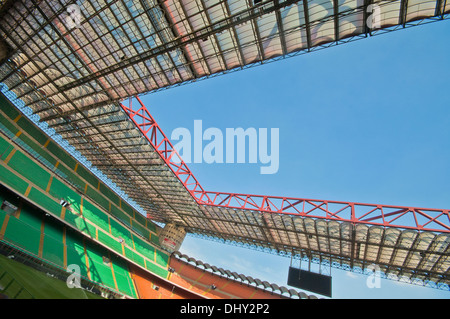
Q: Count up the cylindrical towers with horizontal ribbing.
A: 1